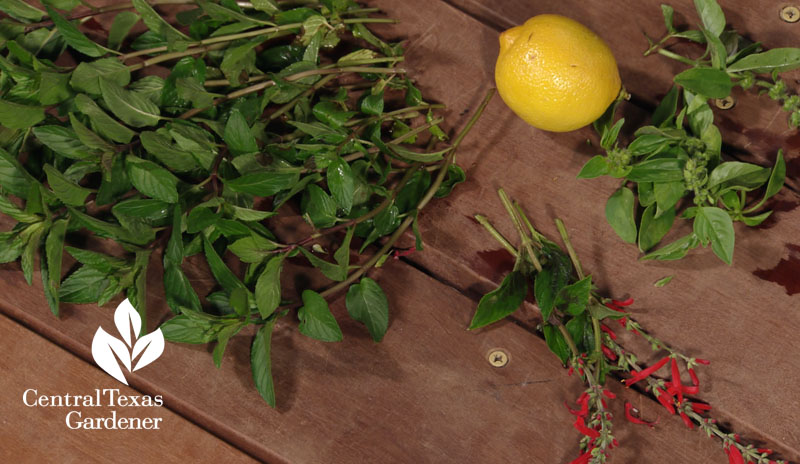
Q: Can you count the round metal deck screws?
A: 3